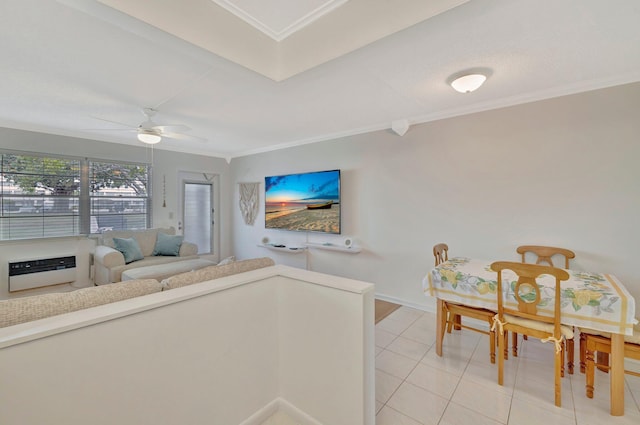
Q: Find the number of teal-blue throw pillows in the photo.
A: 2